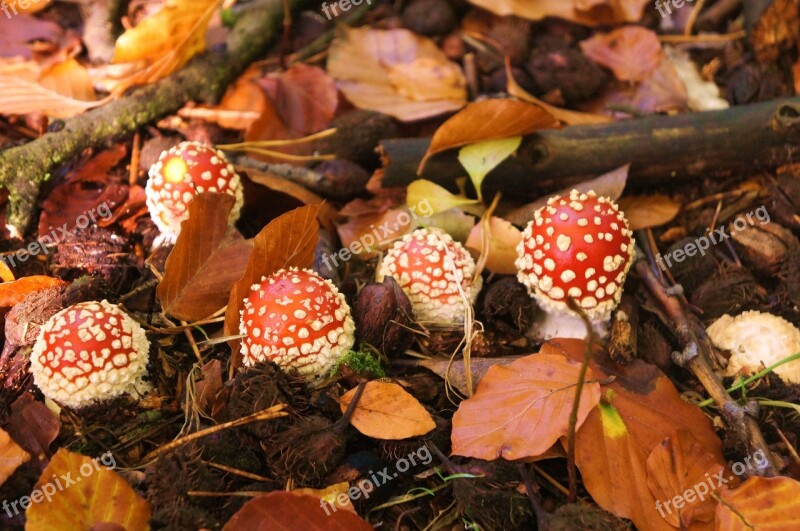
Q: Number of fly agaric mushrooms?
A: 5